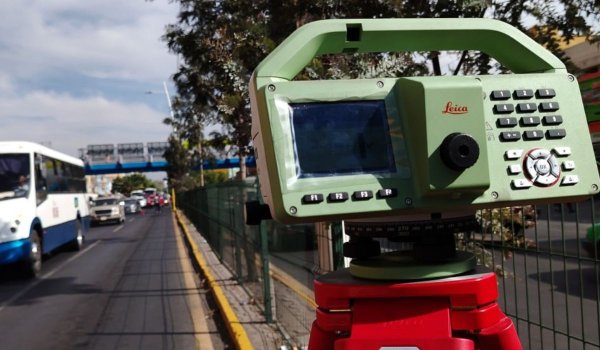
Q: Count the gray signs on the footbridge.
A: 3